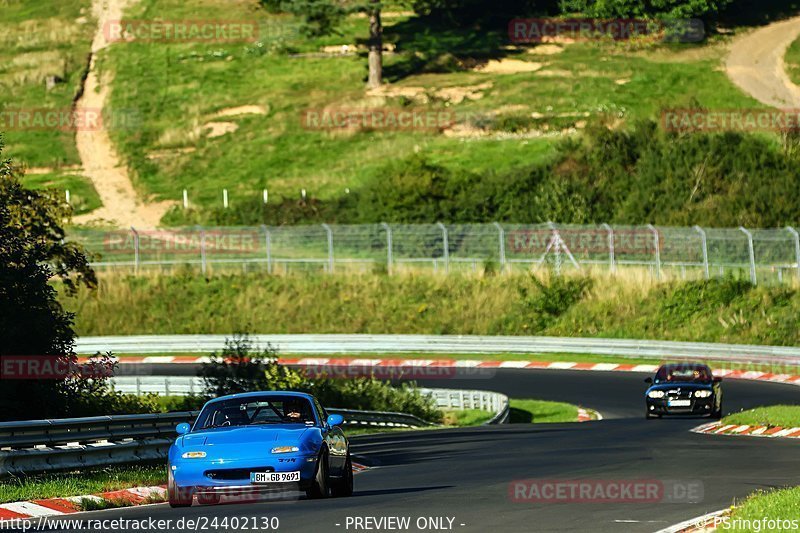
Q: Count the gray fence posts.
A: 13